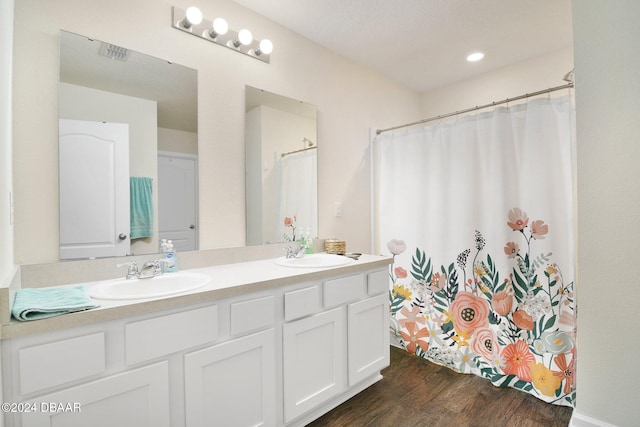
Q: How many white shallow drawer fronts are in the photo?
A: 6